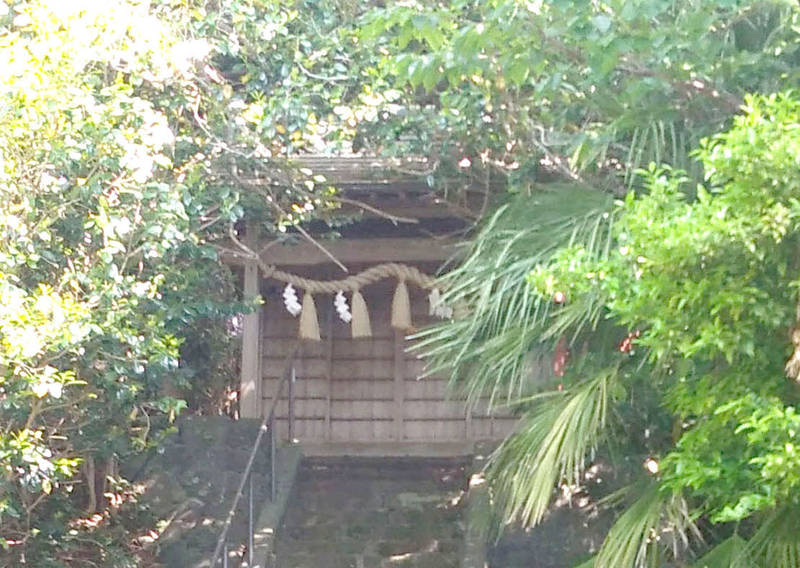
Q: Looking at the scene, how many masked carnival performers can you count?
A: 0